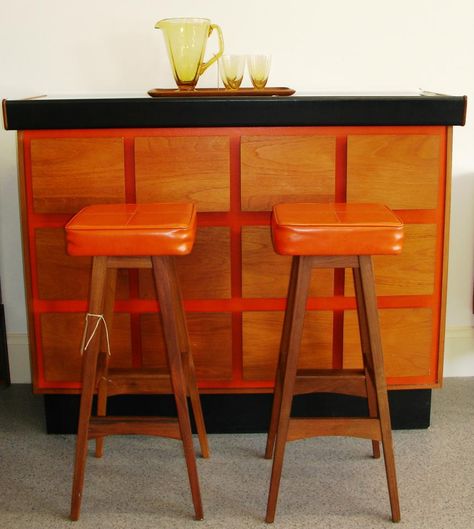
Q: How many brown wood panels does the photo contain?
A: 12